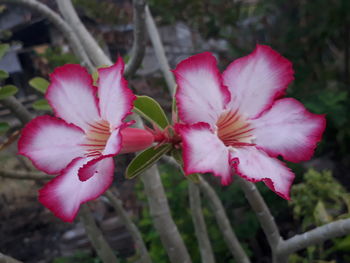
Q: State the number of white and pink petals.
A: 10